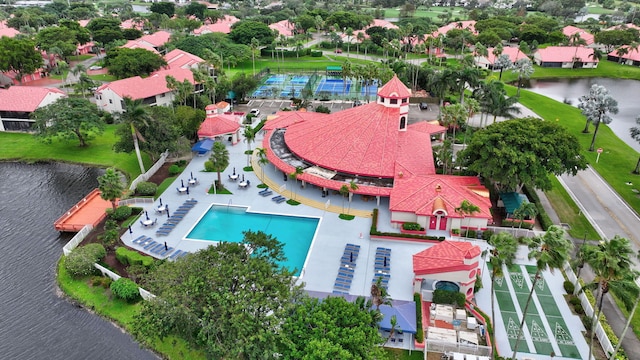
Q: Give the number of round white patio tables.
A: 6